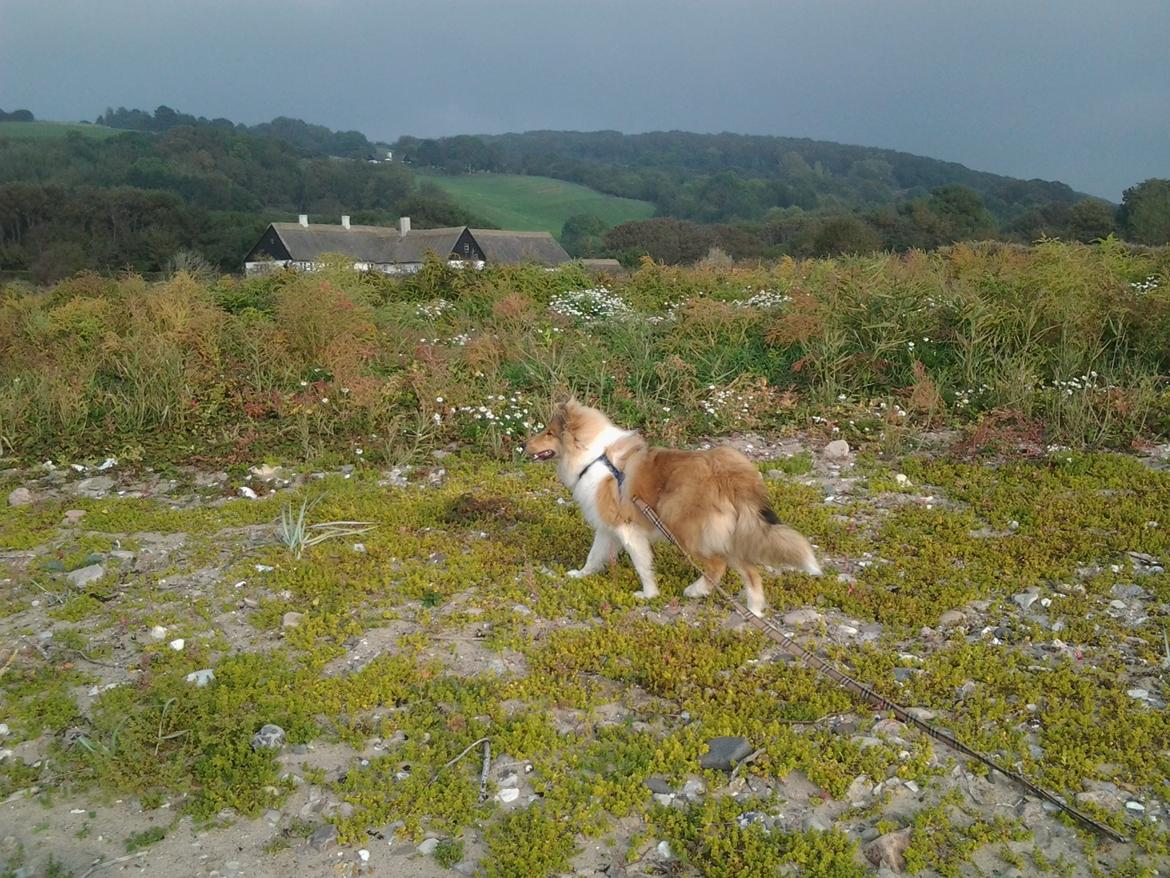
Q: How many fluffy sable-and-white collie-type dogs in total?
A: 1